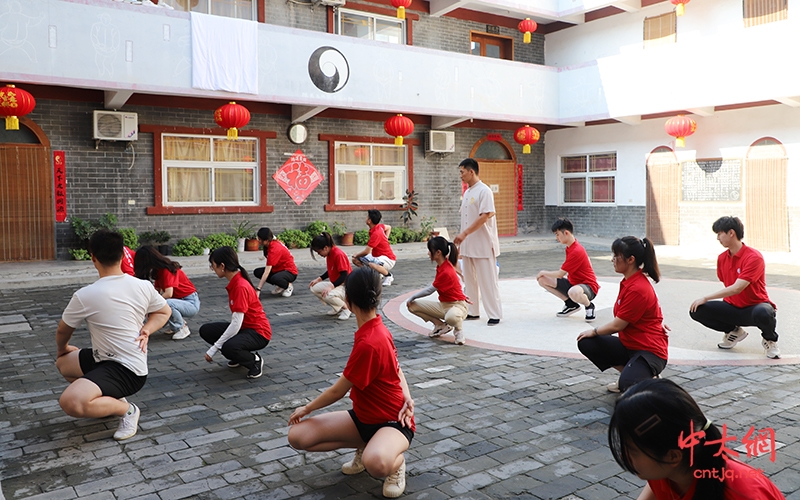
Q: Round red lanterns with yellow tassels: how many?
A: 8